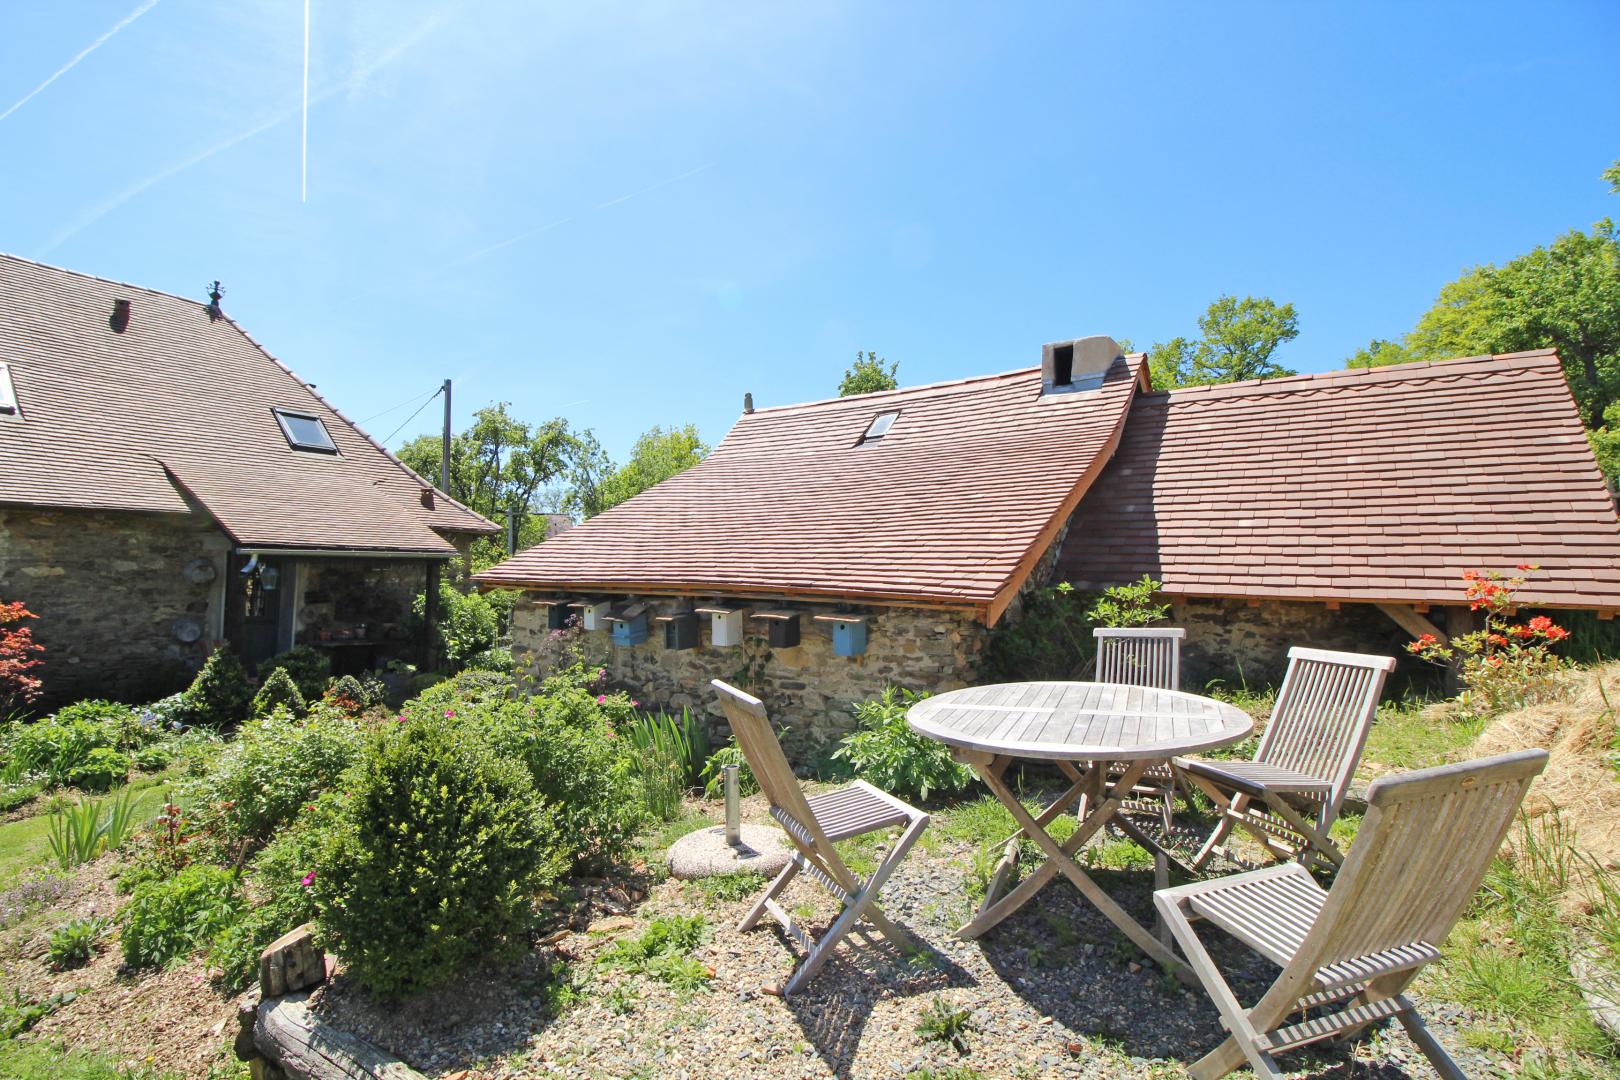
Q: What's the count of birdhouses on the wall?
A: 7